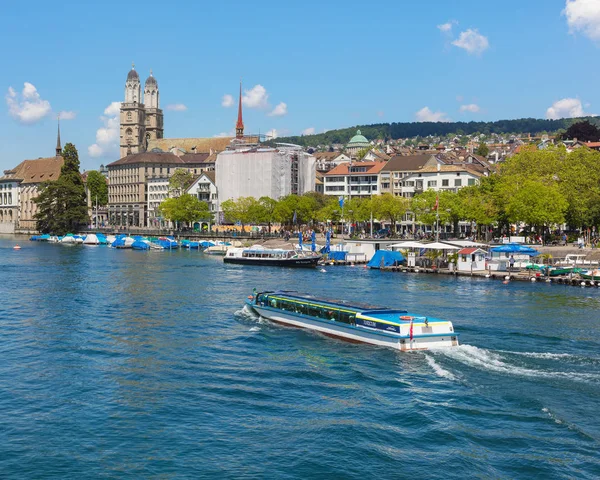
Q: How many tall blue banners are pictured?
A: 3